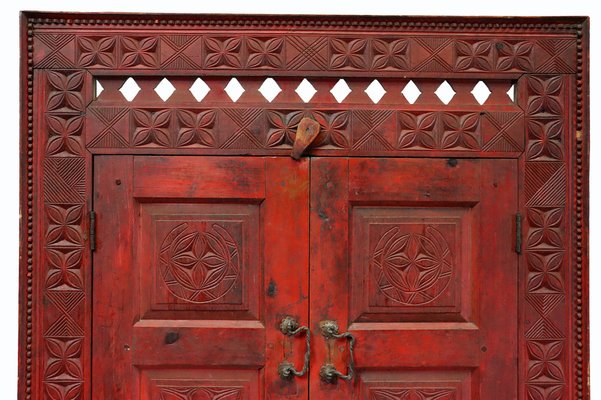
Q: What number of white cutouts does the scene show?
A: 13